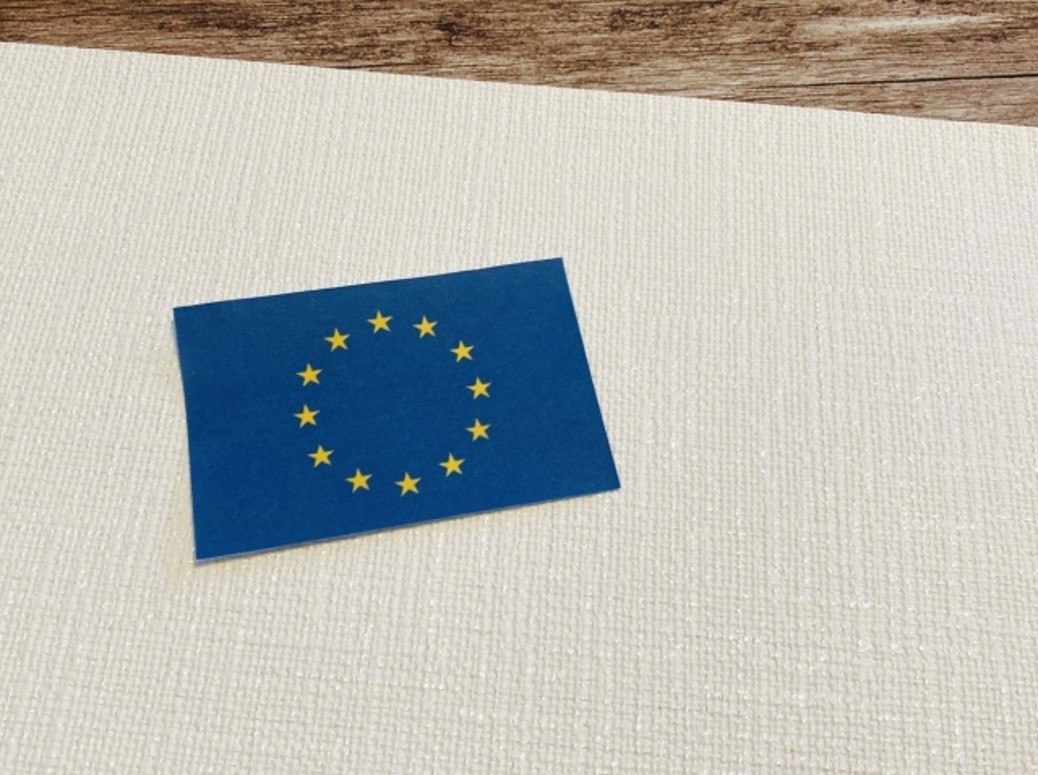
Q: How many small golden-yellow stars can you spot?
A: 12